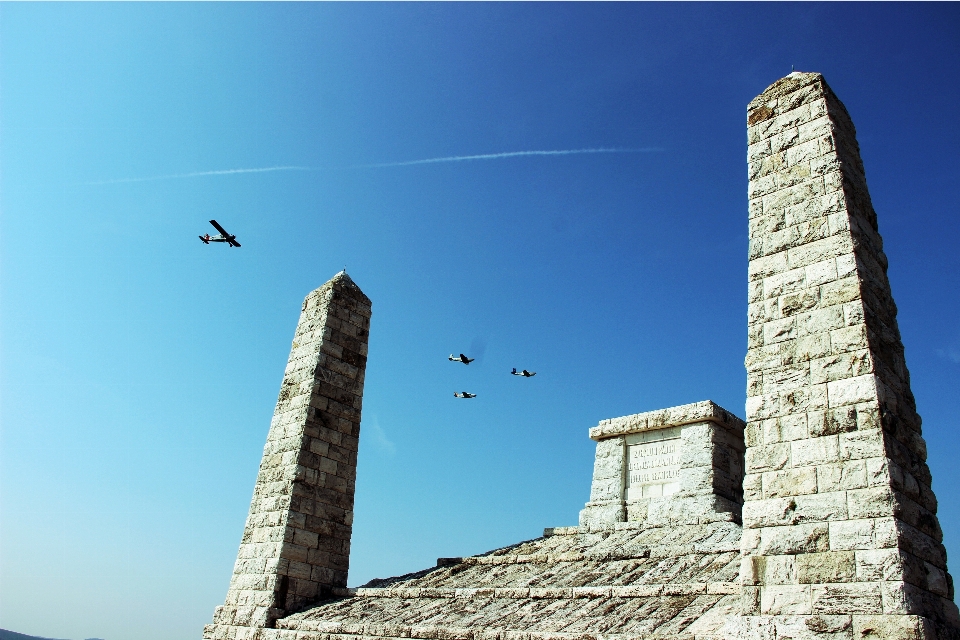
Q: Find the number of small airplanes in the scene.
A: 4